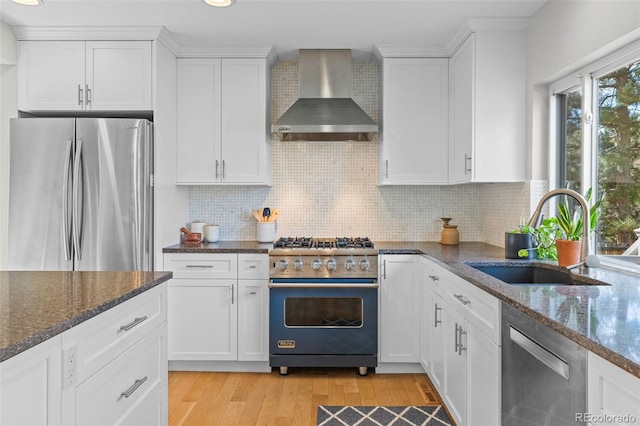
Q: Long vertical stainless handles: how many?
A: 2